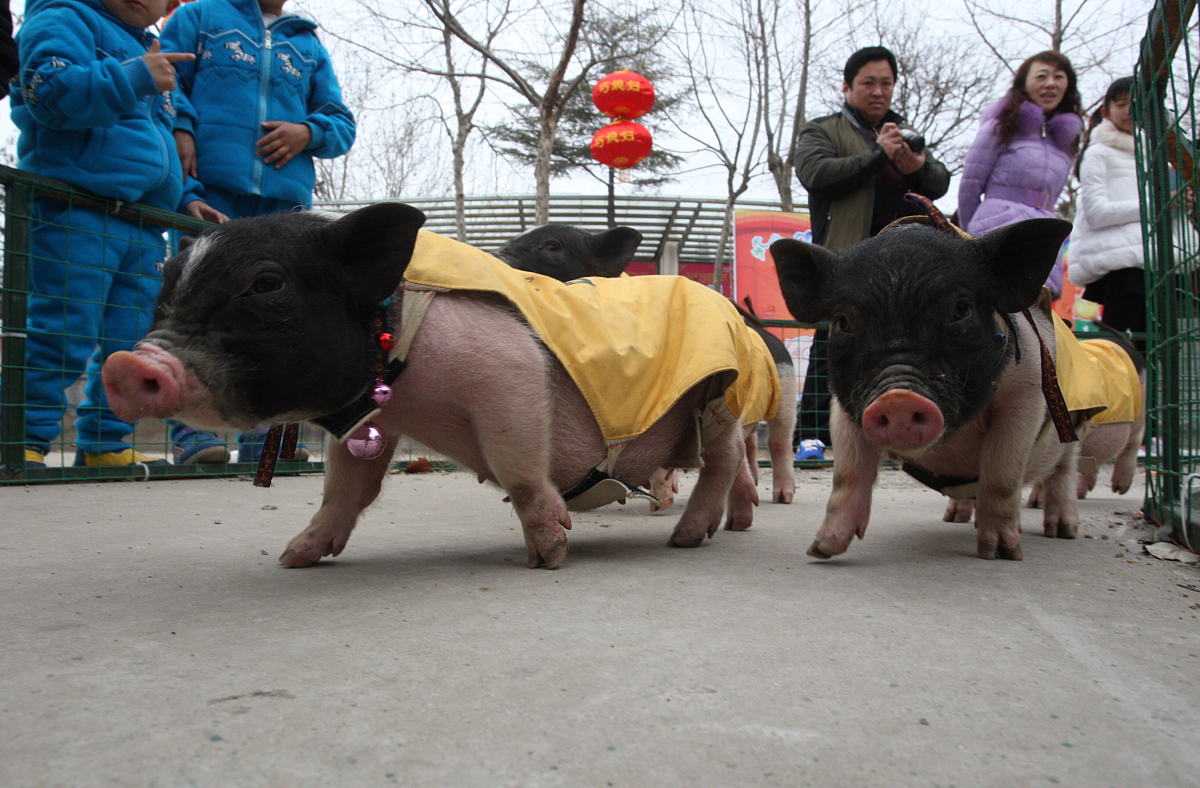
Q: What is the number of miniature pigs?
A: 4